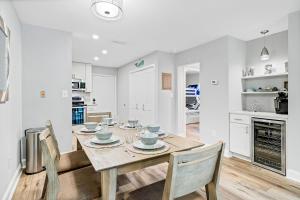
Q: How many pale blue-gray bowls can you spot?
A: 6